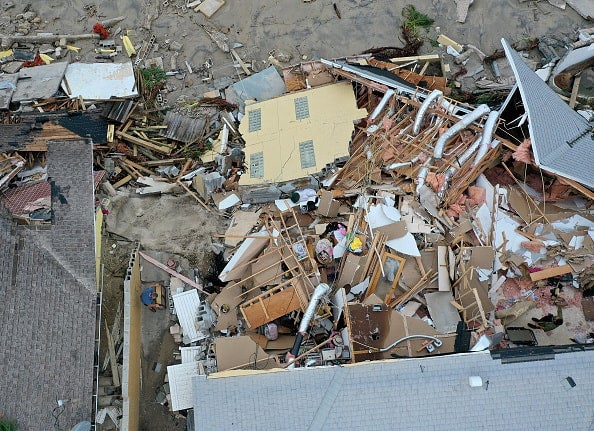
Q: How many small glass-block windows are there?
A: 4